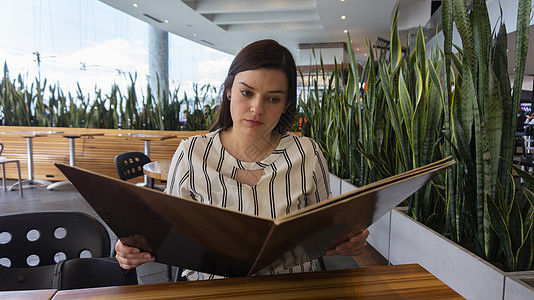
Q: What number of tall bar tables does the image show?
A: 3